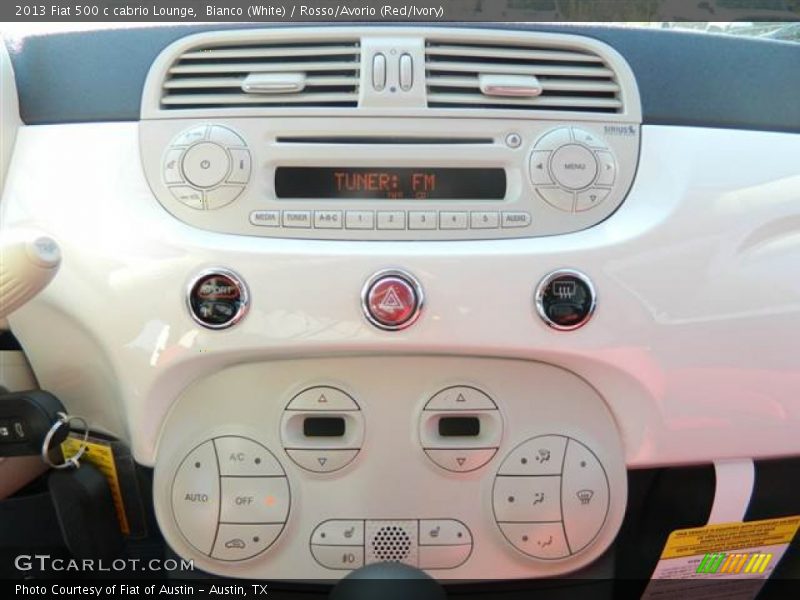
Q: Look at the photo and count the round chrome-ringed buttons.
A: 3